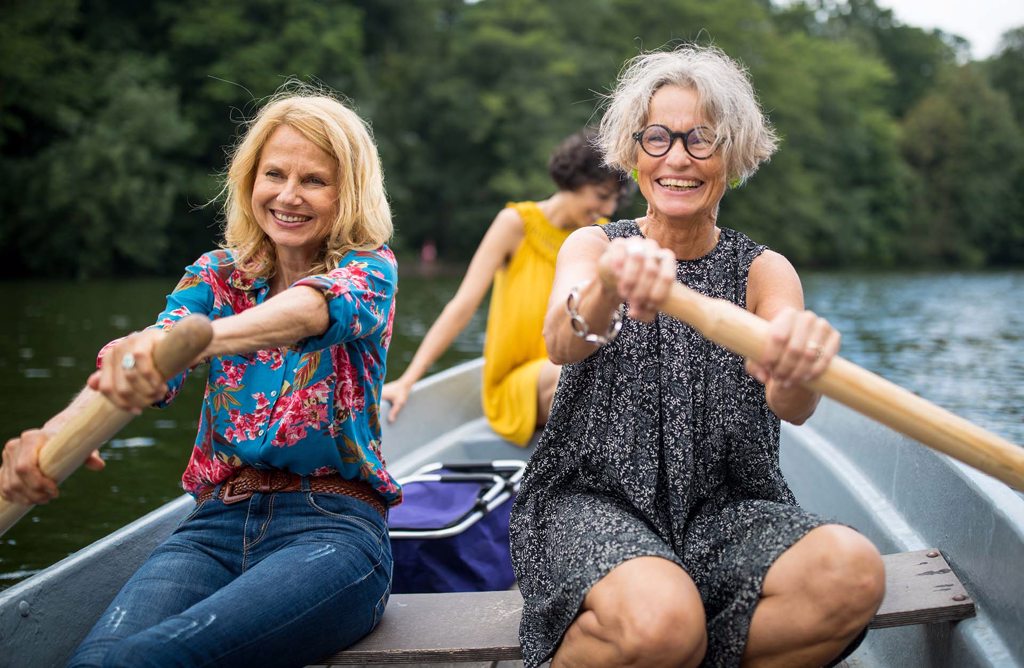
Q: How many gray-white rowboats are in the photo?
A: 1